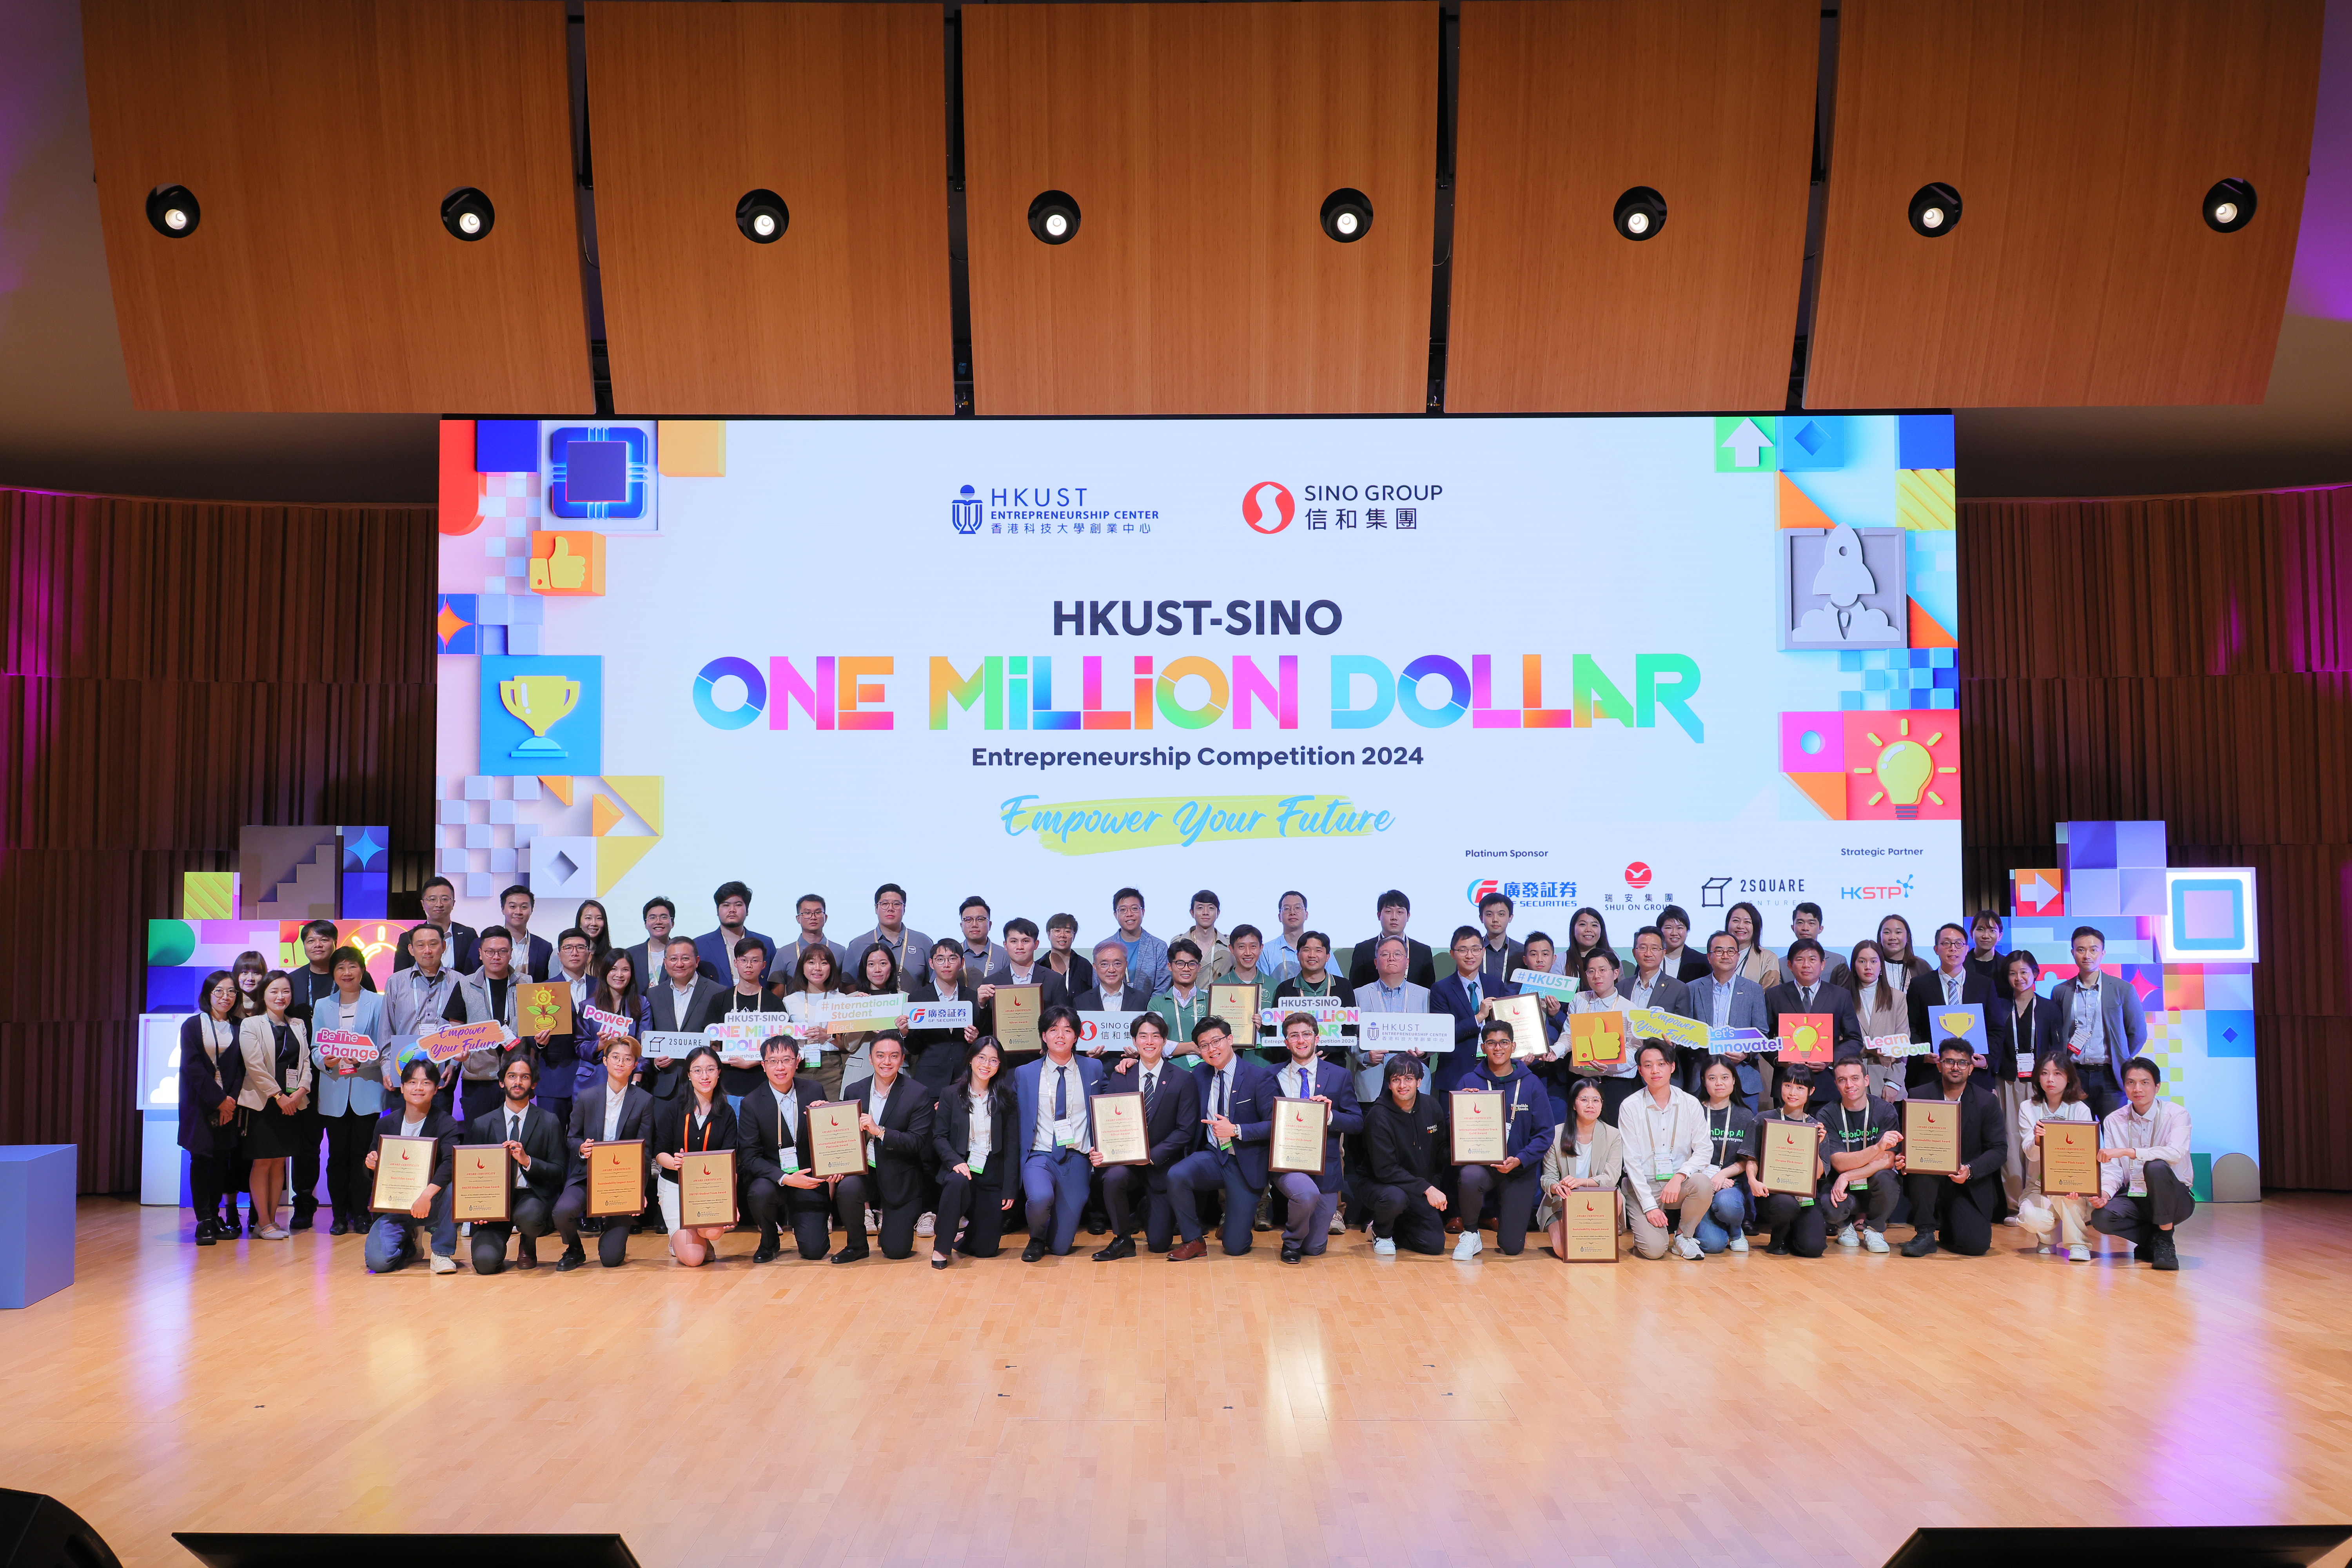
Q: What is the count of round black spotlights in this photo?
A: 8